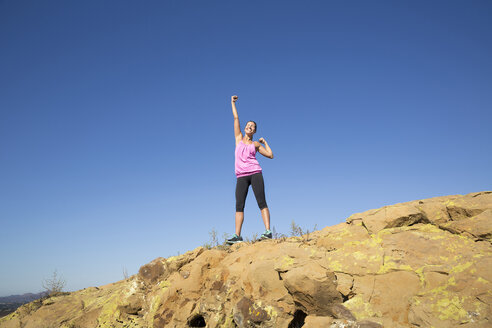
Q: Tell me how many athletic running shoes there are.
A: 2